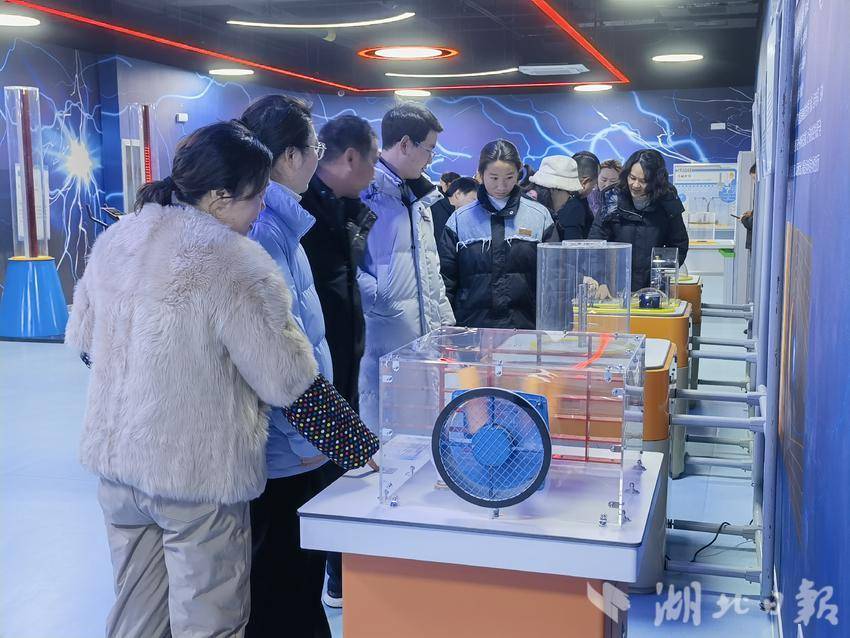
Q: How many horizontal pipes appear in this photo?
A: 11